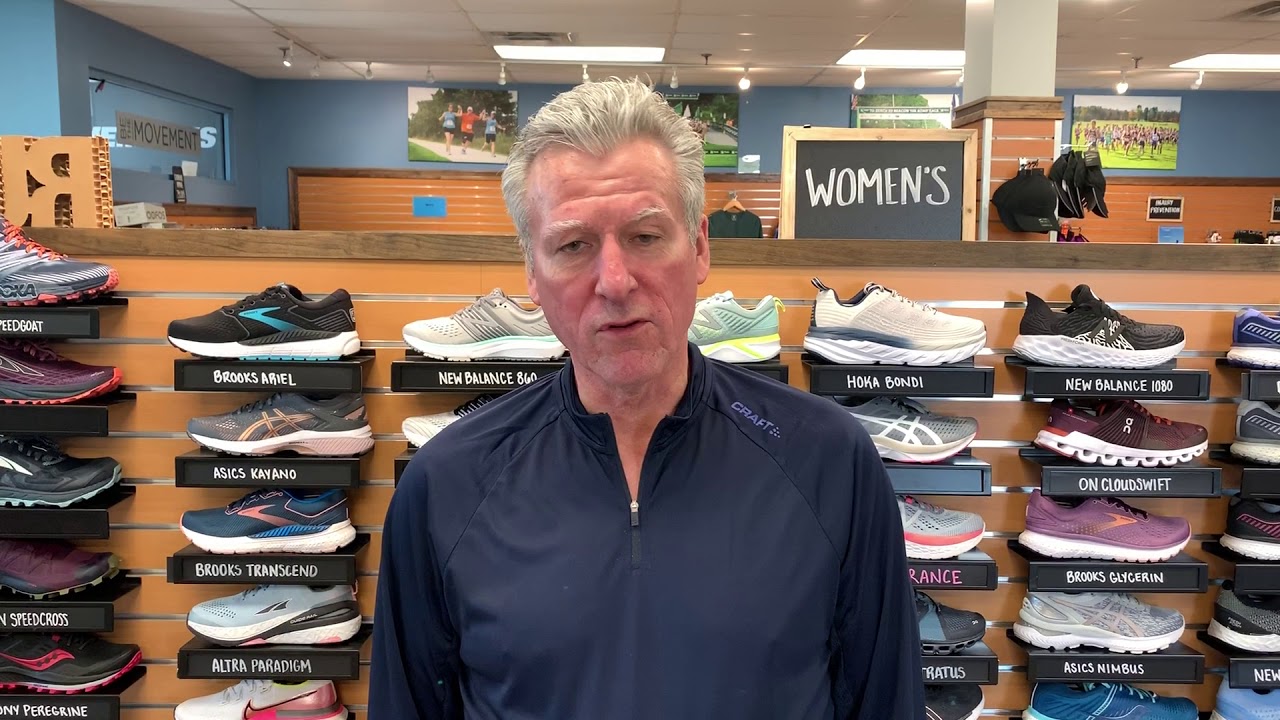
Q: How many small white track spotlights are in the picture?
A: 12